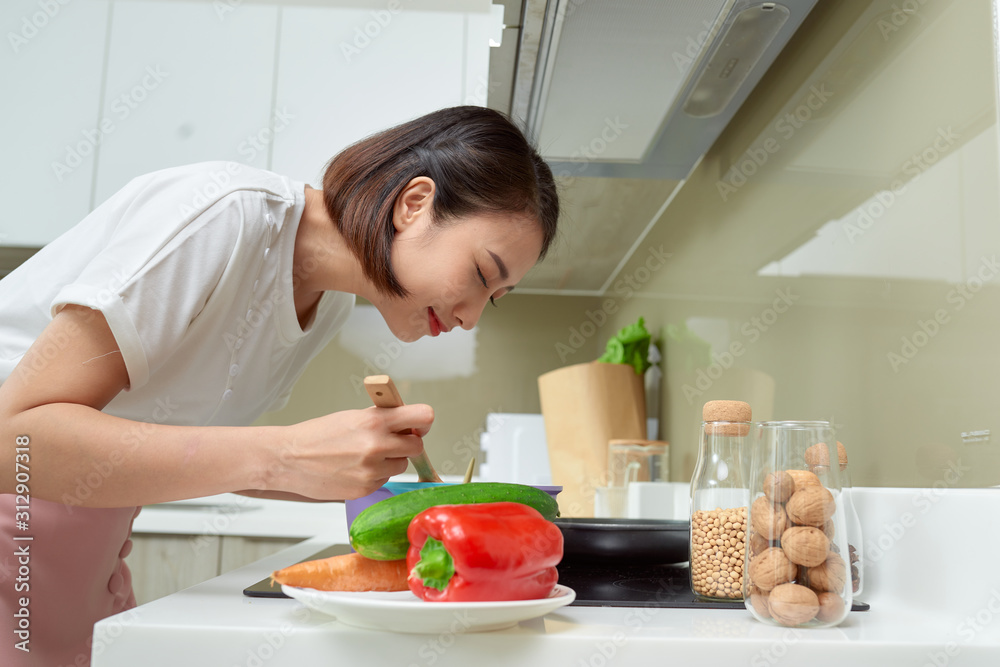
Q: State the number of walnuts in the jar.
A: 12